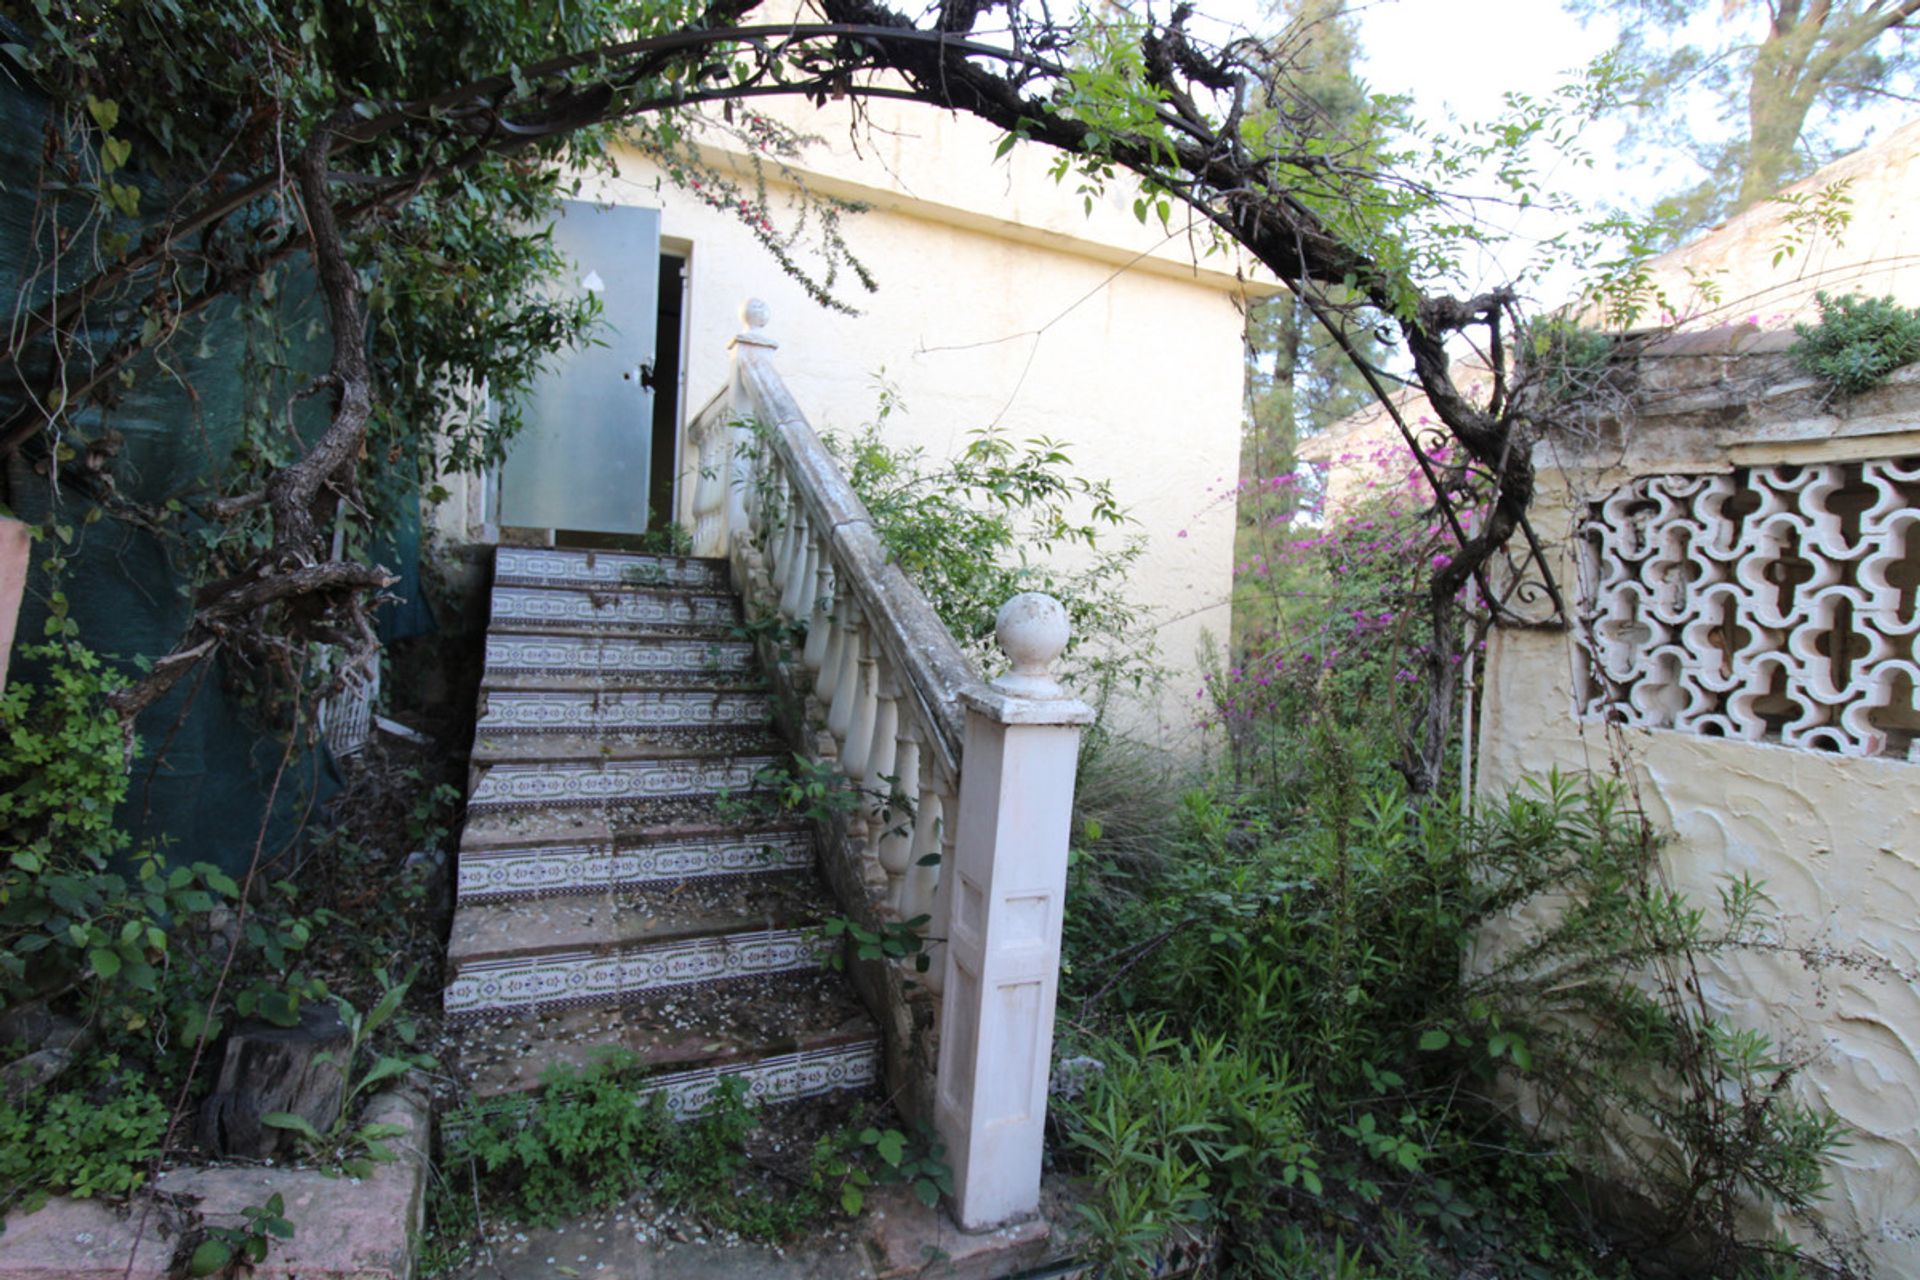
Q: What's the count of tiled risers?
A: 8